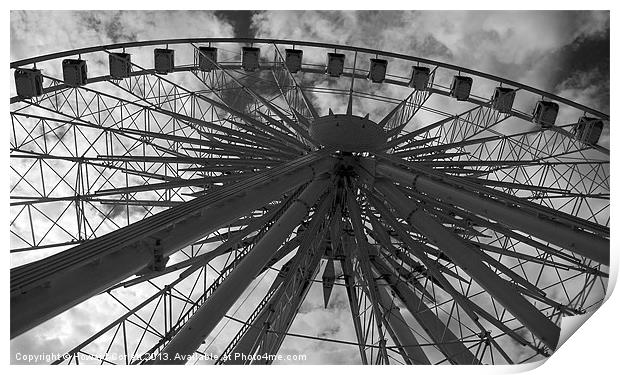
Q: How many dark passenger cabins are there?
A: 14